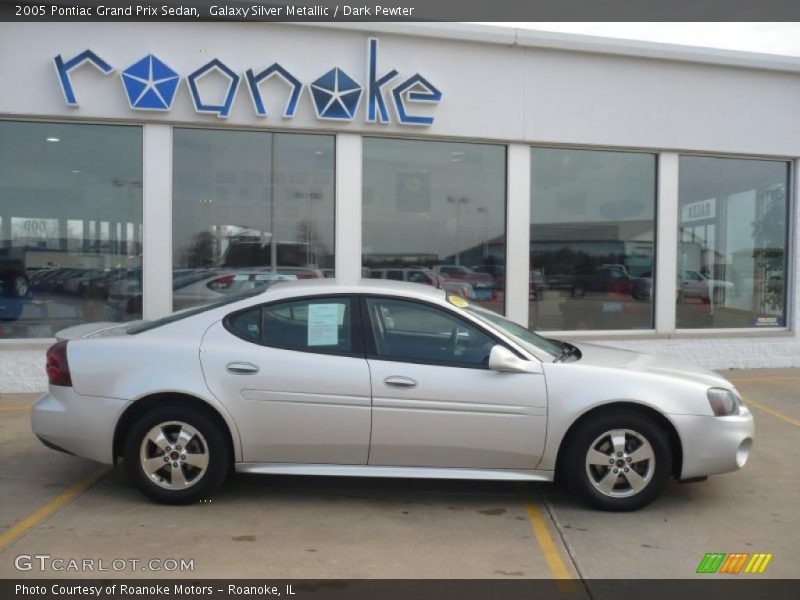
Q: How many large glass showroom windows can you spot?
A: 5